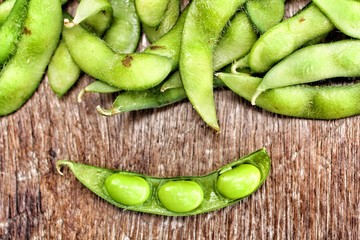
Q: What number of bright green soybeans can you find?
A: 3